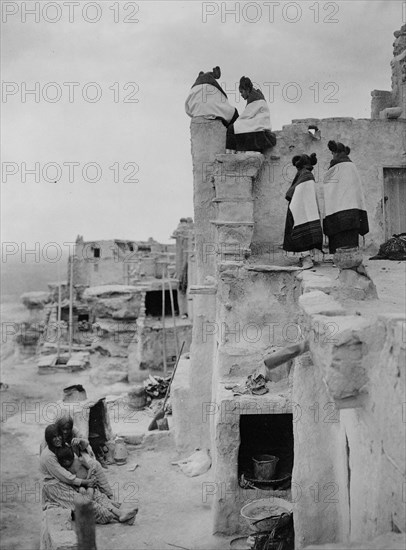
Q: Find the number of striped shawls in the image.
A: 4